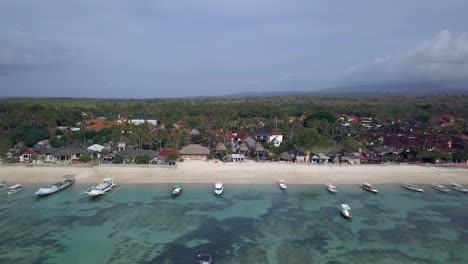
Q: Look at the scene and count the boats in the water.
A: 14